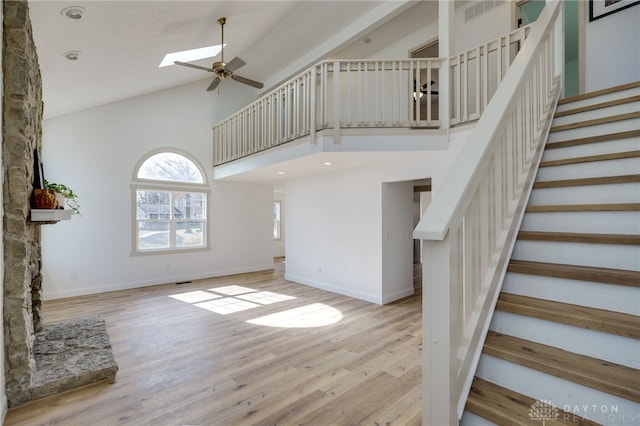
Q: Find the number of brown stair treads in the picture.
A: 12